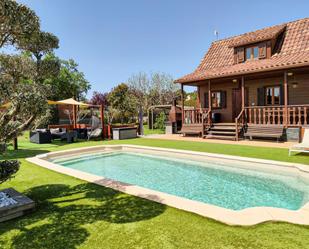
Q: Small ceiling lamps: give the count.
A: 2